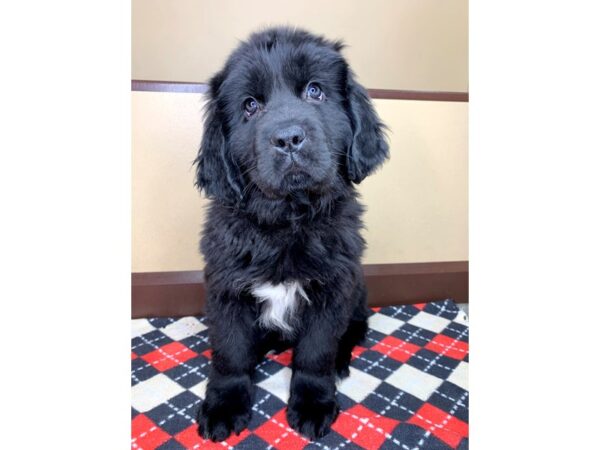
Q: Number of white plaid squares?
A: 11